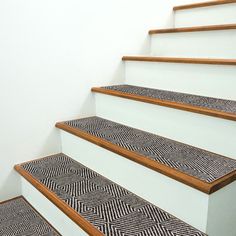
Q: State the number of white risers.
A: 6